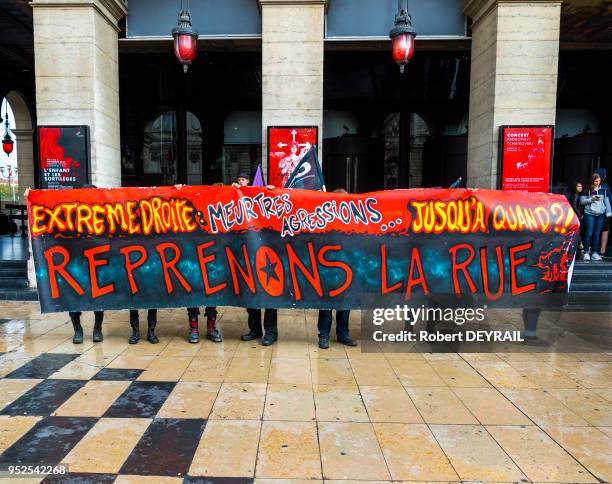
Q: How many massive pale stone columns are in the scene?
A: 3